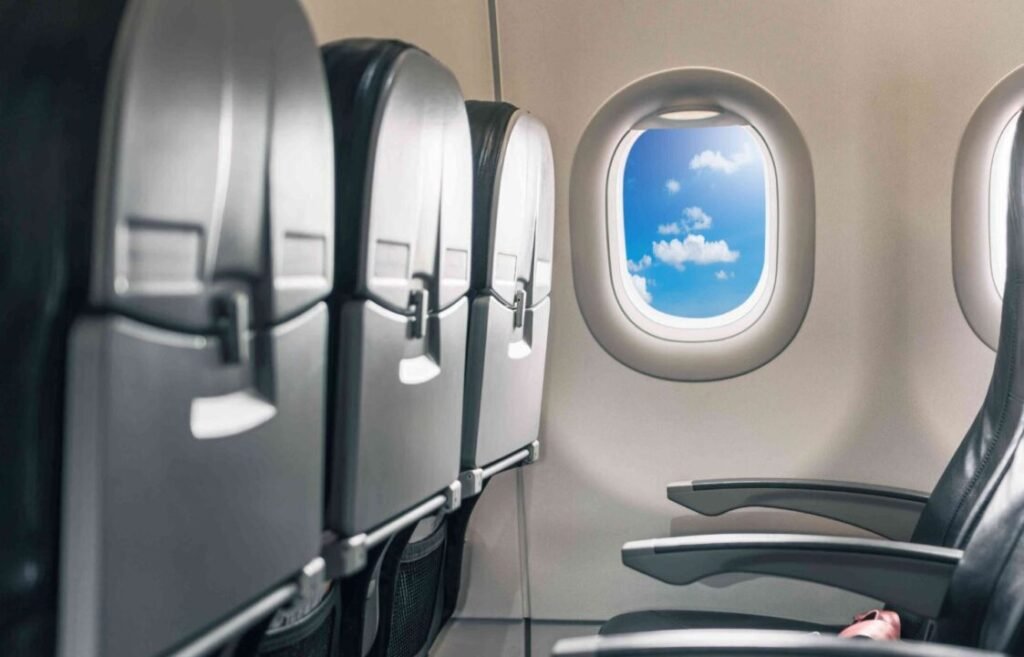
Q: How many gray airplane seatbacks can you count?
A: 3